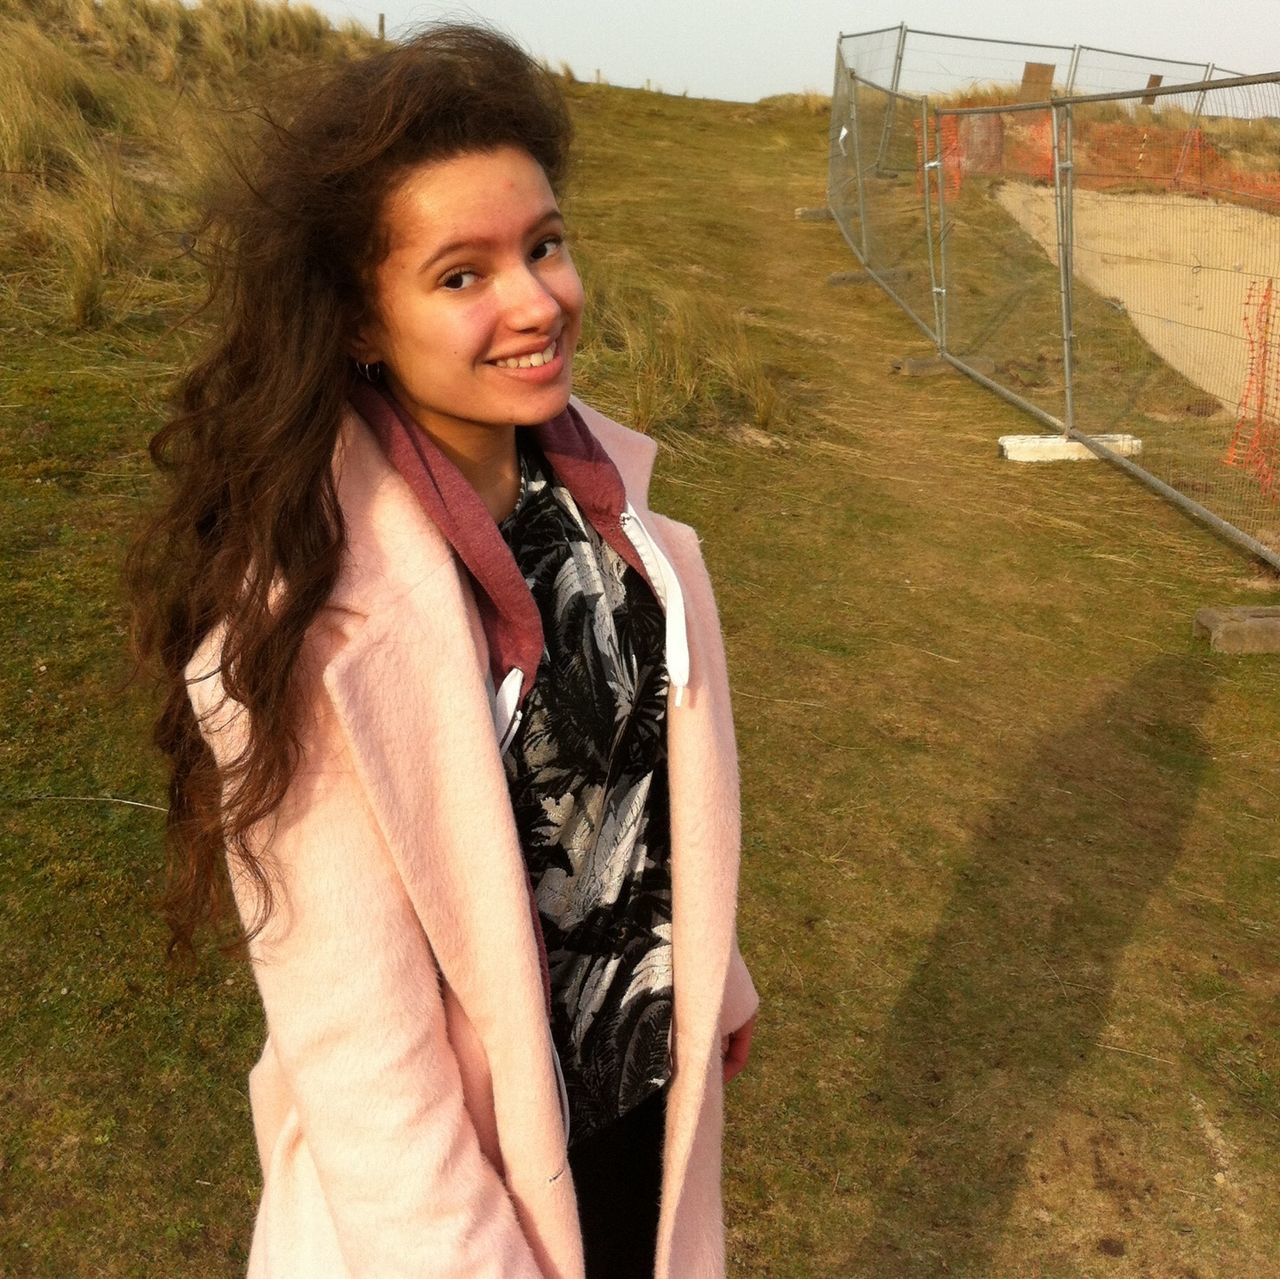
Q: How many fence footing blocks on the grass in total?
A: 5